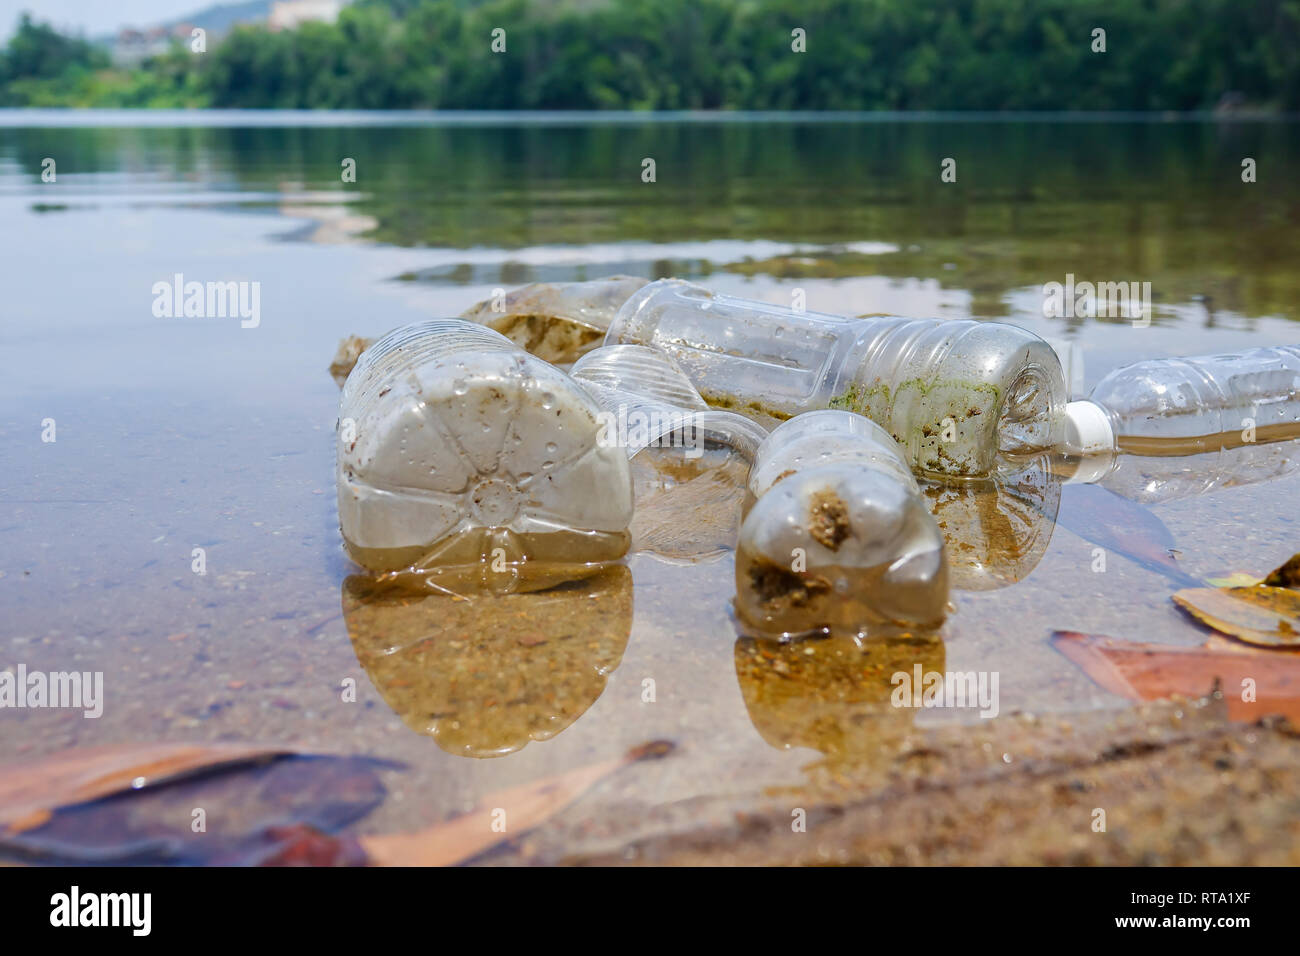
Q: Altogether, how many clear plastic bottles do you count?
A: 4